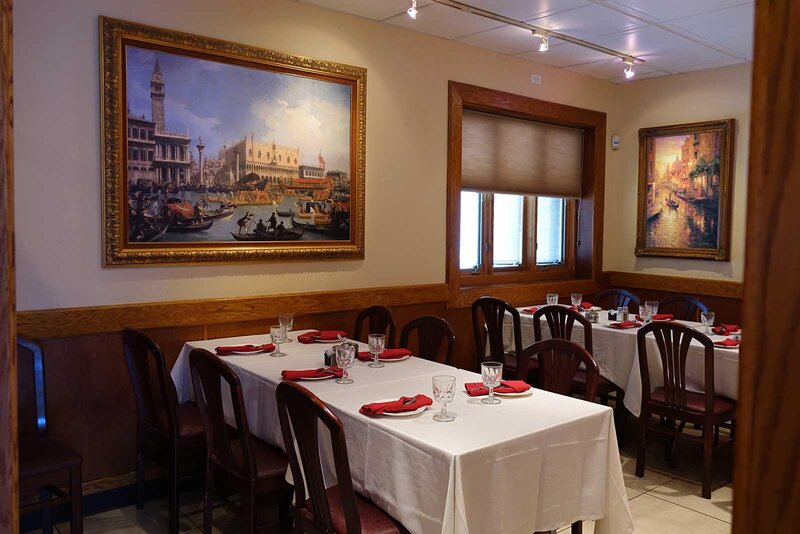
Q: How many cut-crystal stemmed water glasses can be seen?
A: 11